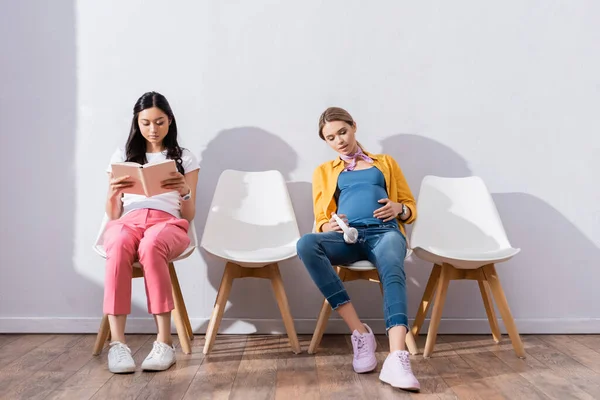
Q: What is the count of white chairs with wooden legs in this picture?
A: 4